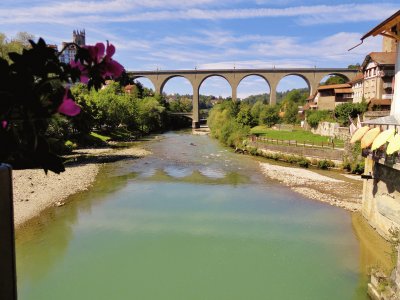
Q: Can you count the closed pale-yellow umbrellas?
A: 4